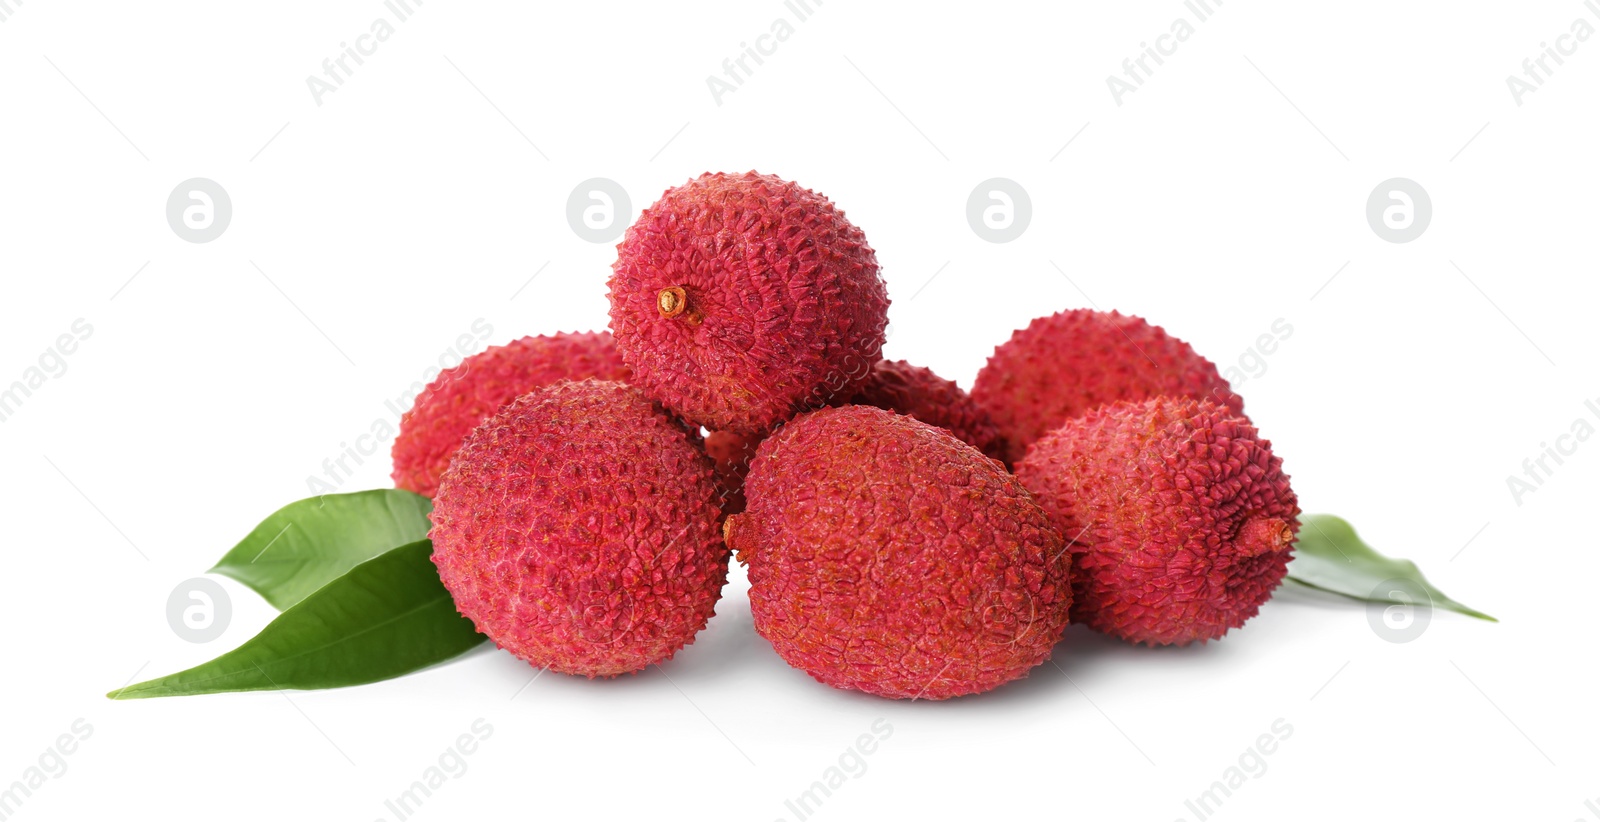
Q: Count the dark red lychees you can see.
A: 7